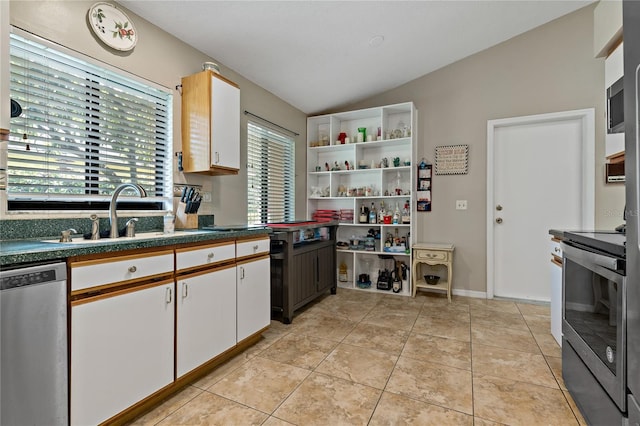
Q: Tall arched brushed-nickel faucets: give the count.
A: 1